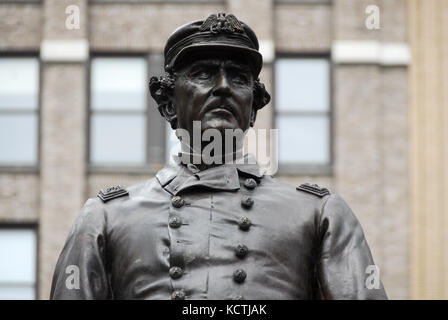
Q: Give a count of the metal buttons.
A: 10